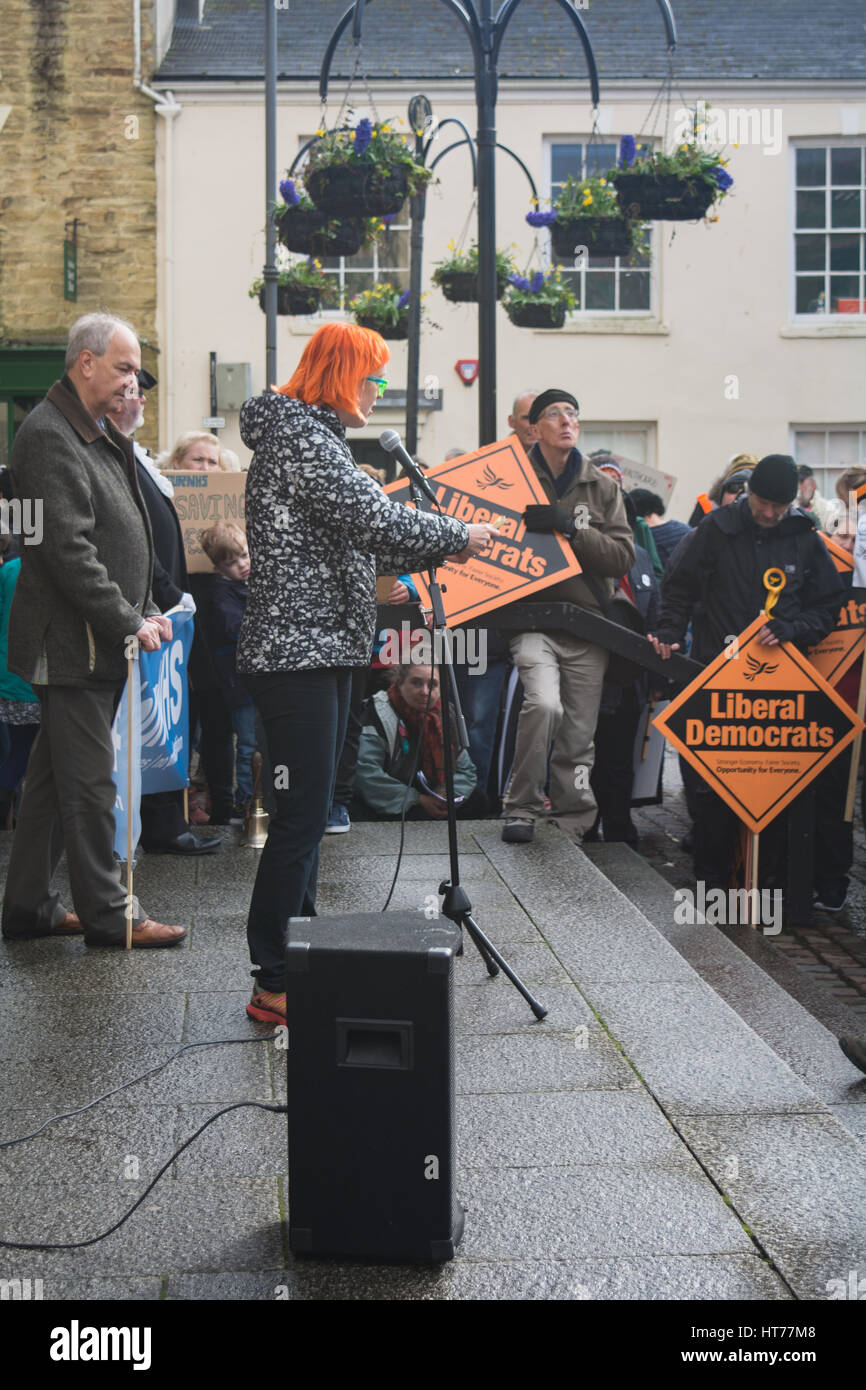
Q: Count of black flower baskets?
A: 8